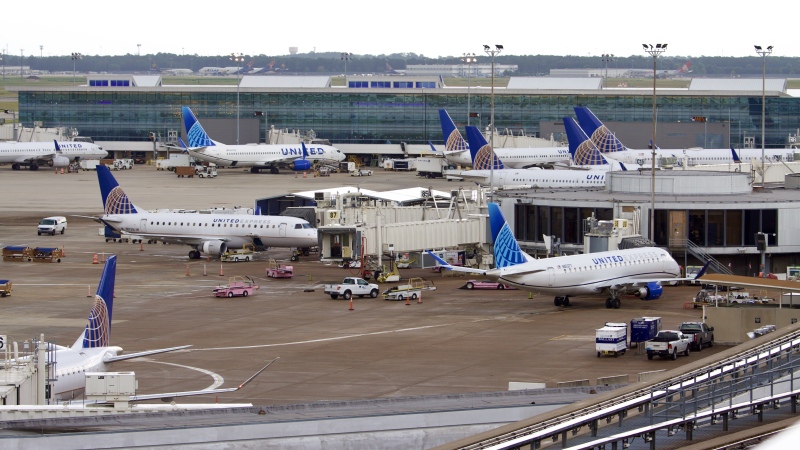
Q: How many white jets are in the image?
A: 9